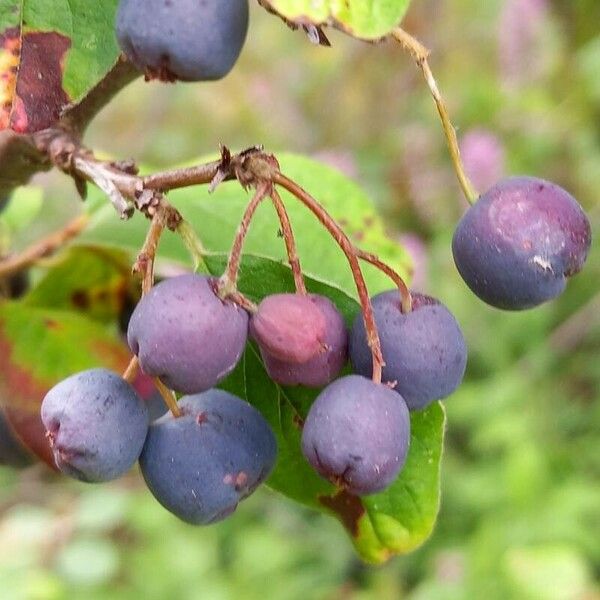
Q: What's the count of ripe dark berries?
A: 7